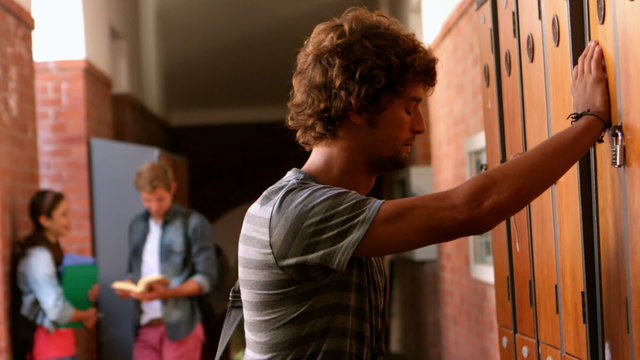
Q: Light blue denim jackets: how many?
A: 1